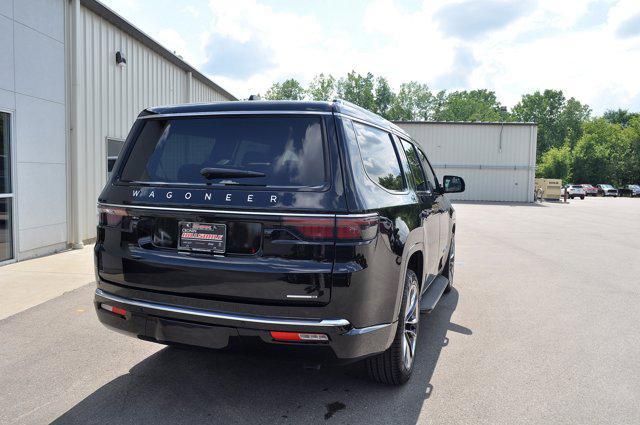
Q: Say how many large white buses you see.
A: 0